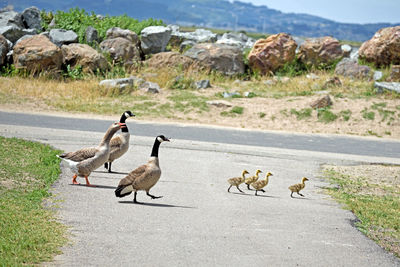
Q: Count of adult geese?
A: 3